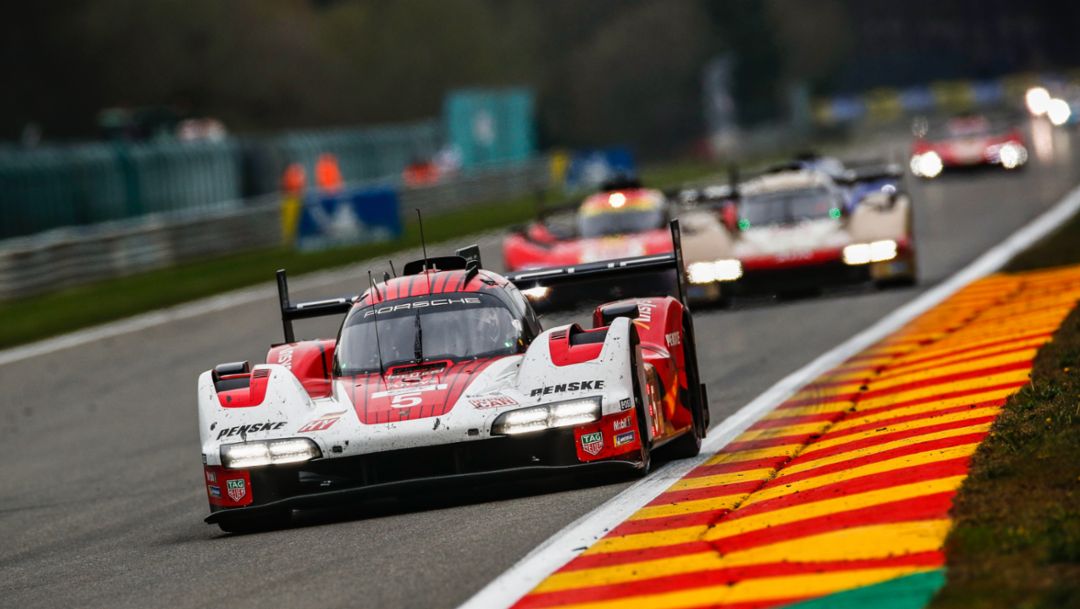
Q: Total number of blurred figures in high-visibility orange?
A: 2